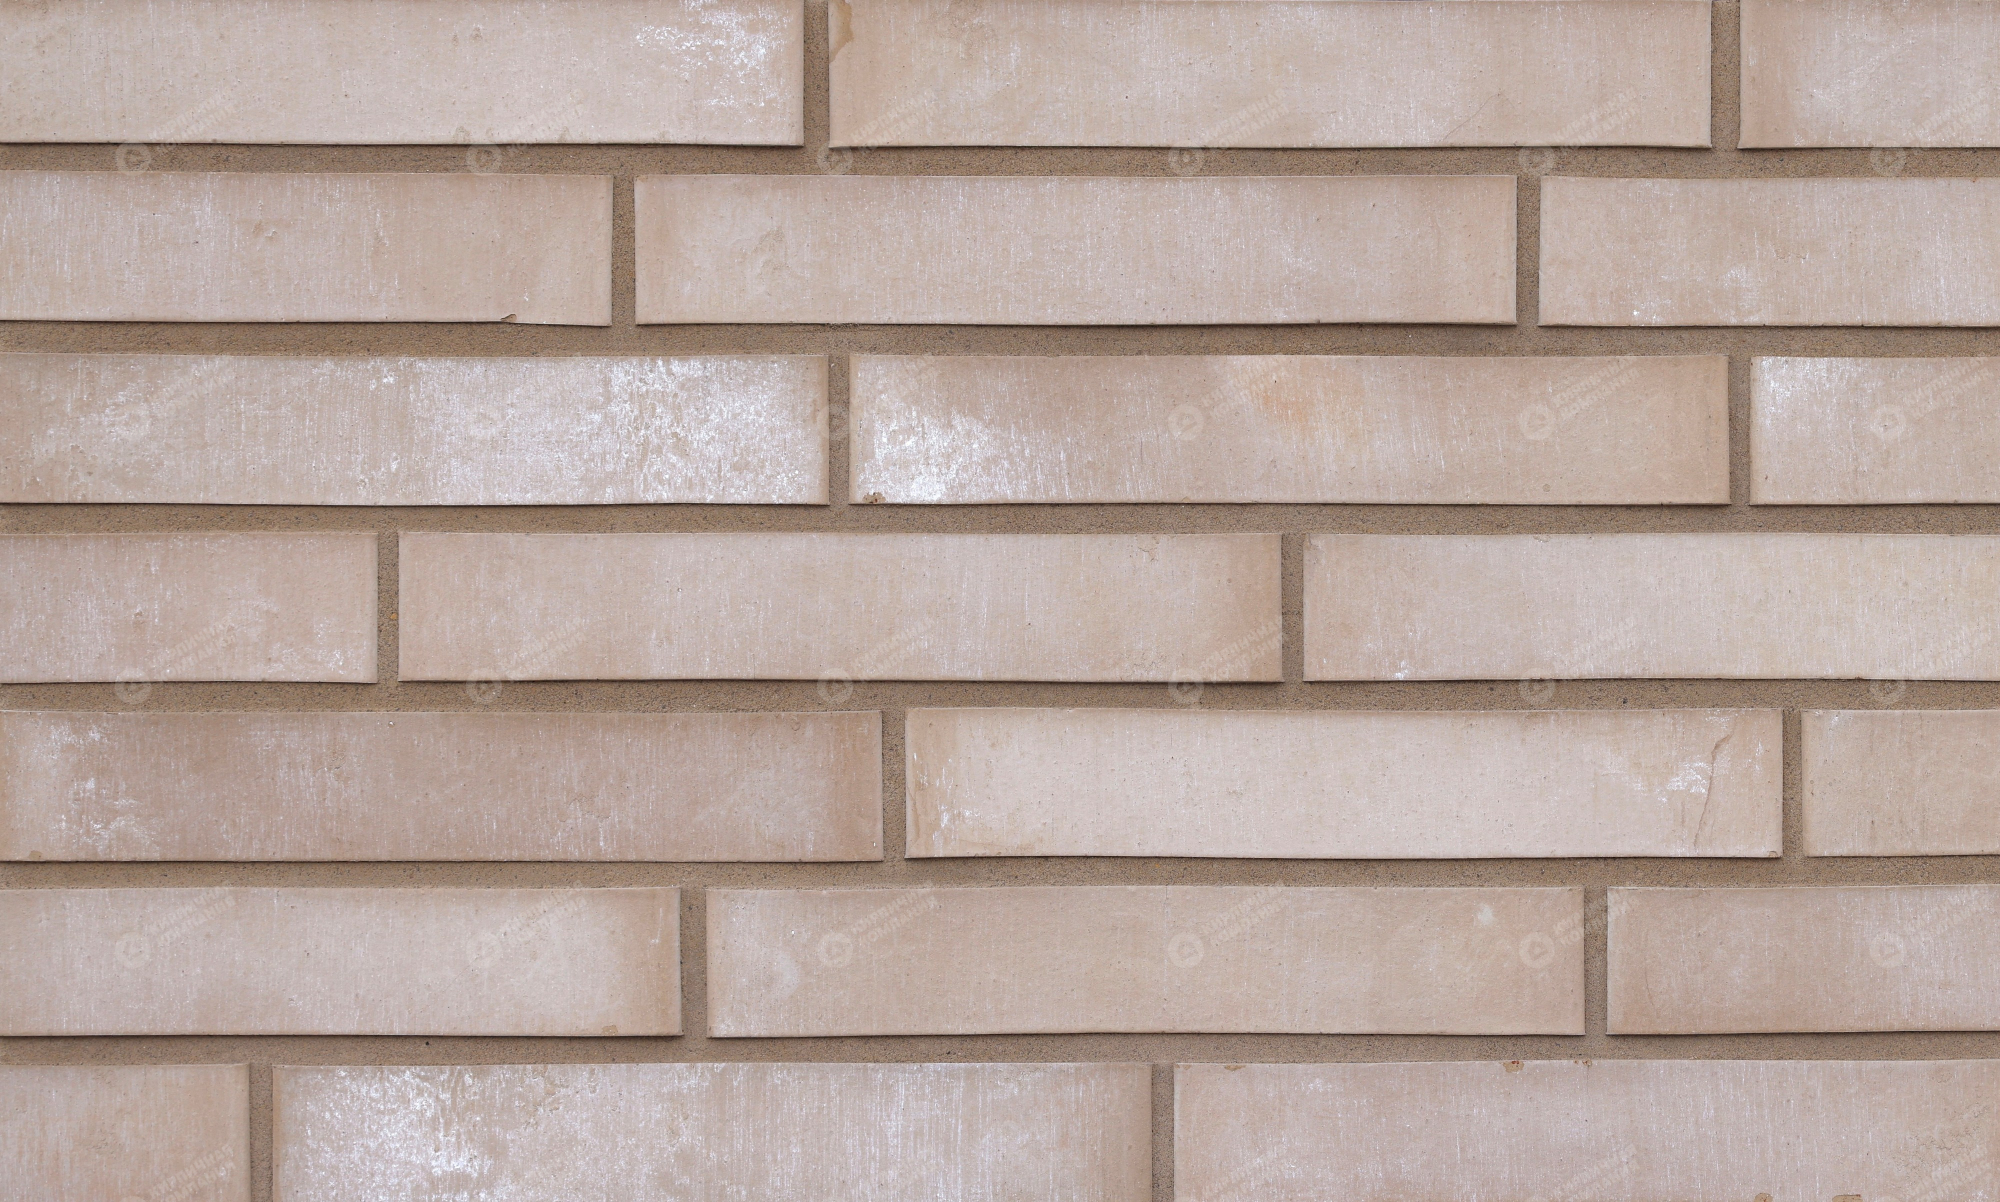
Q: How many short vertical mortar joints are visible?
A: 14